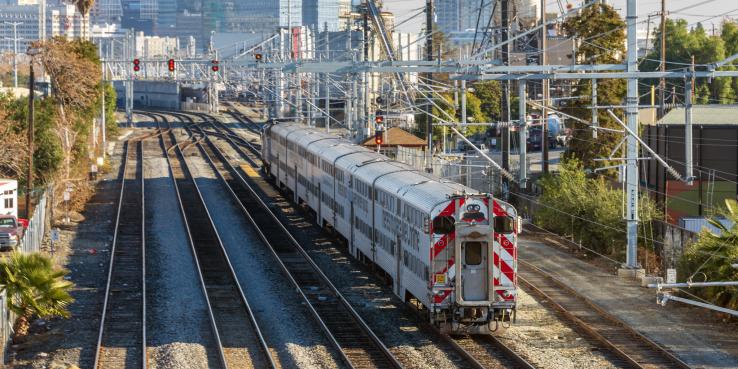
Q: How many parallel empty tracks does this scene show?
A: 4